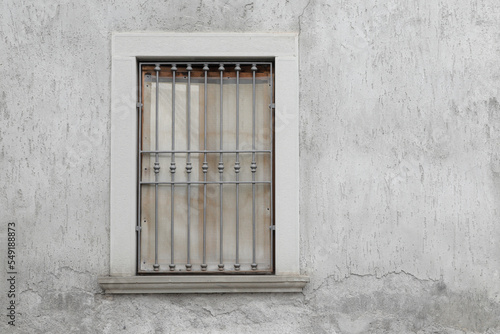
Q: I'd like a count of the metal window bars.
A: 7